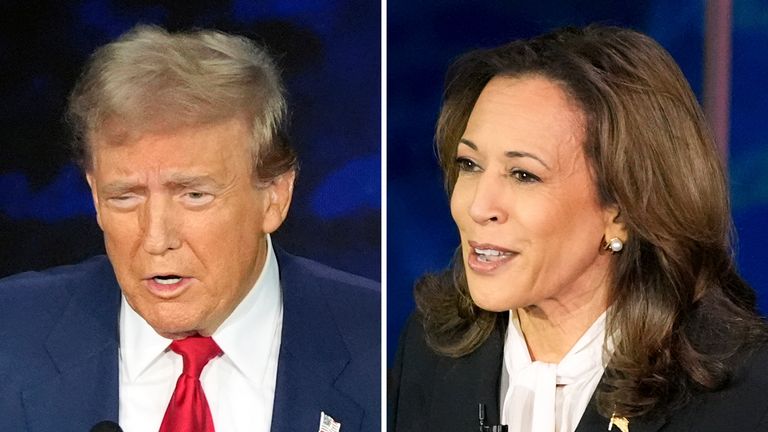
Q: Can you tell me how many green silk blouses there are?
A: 0